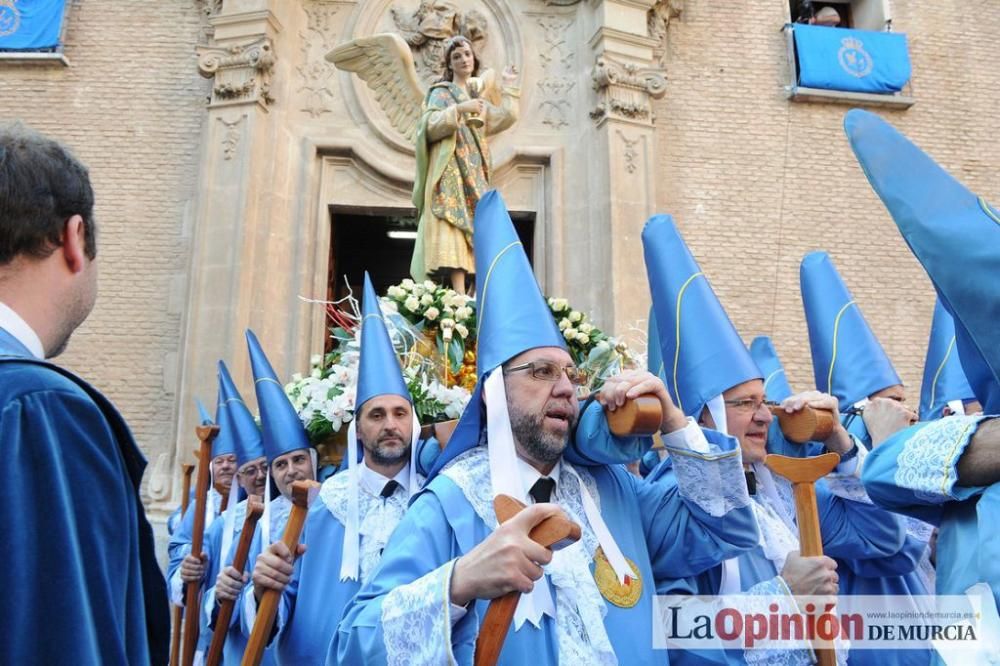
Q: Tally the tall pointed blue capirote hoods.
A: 12